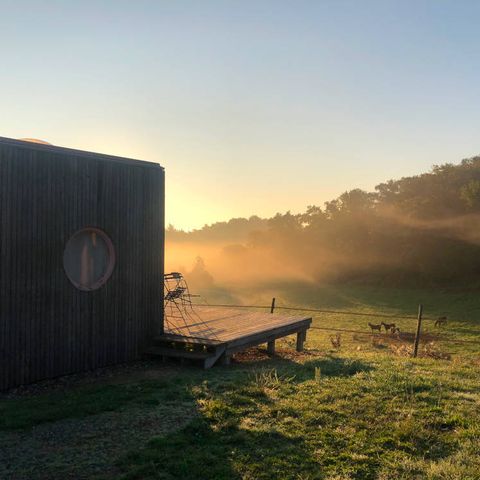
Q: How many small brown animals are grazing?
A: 4